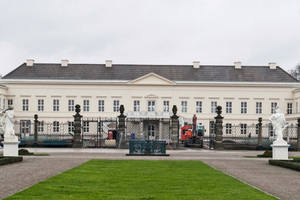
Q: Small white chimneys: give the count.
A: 6